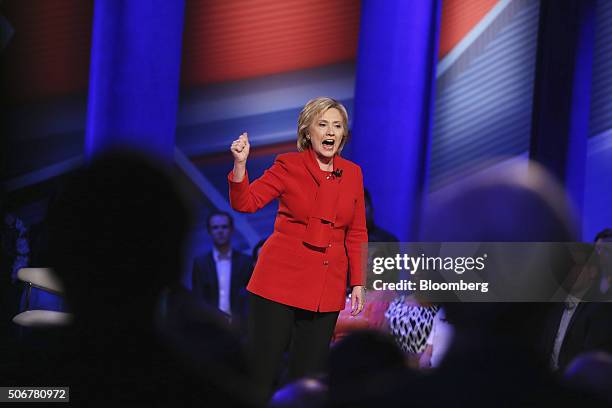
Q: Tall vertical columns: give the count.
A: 3